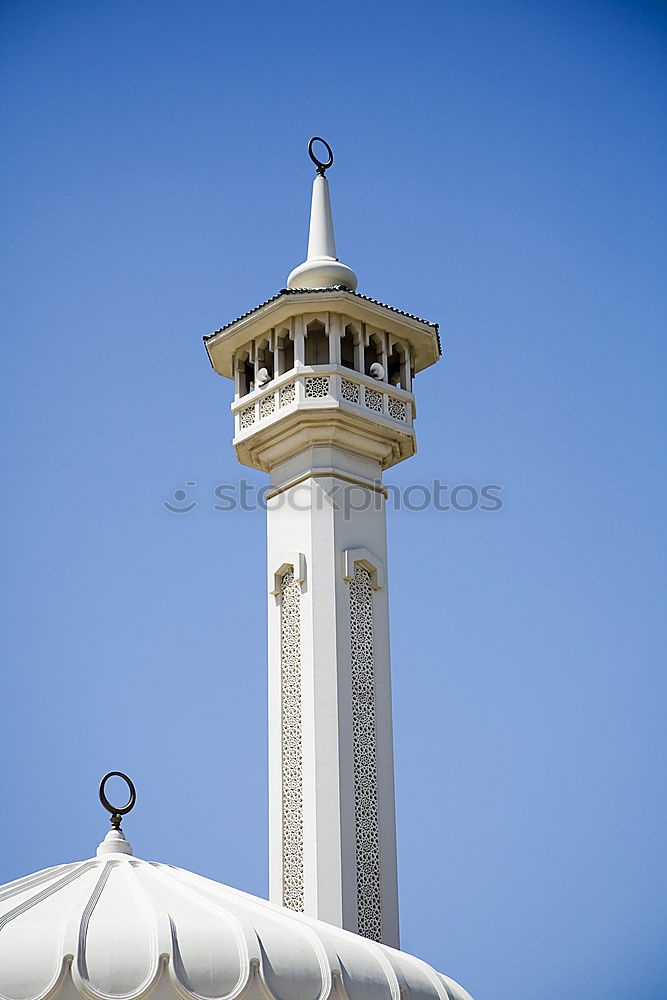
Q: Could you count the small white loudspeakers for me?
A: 2